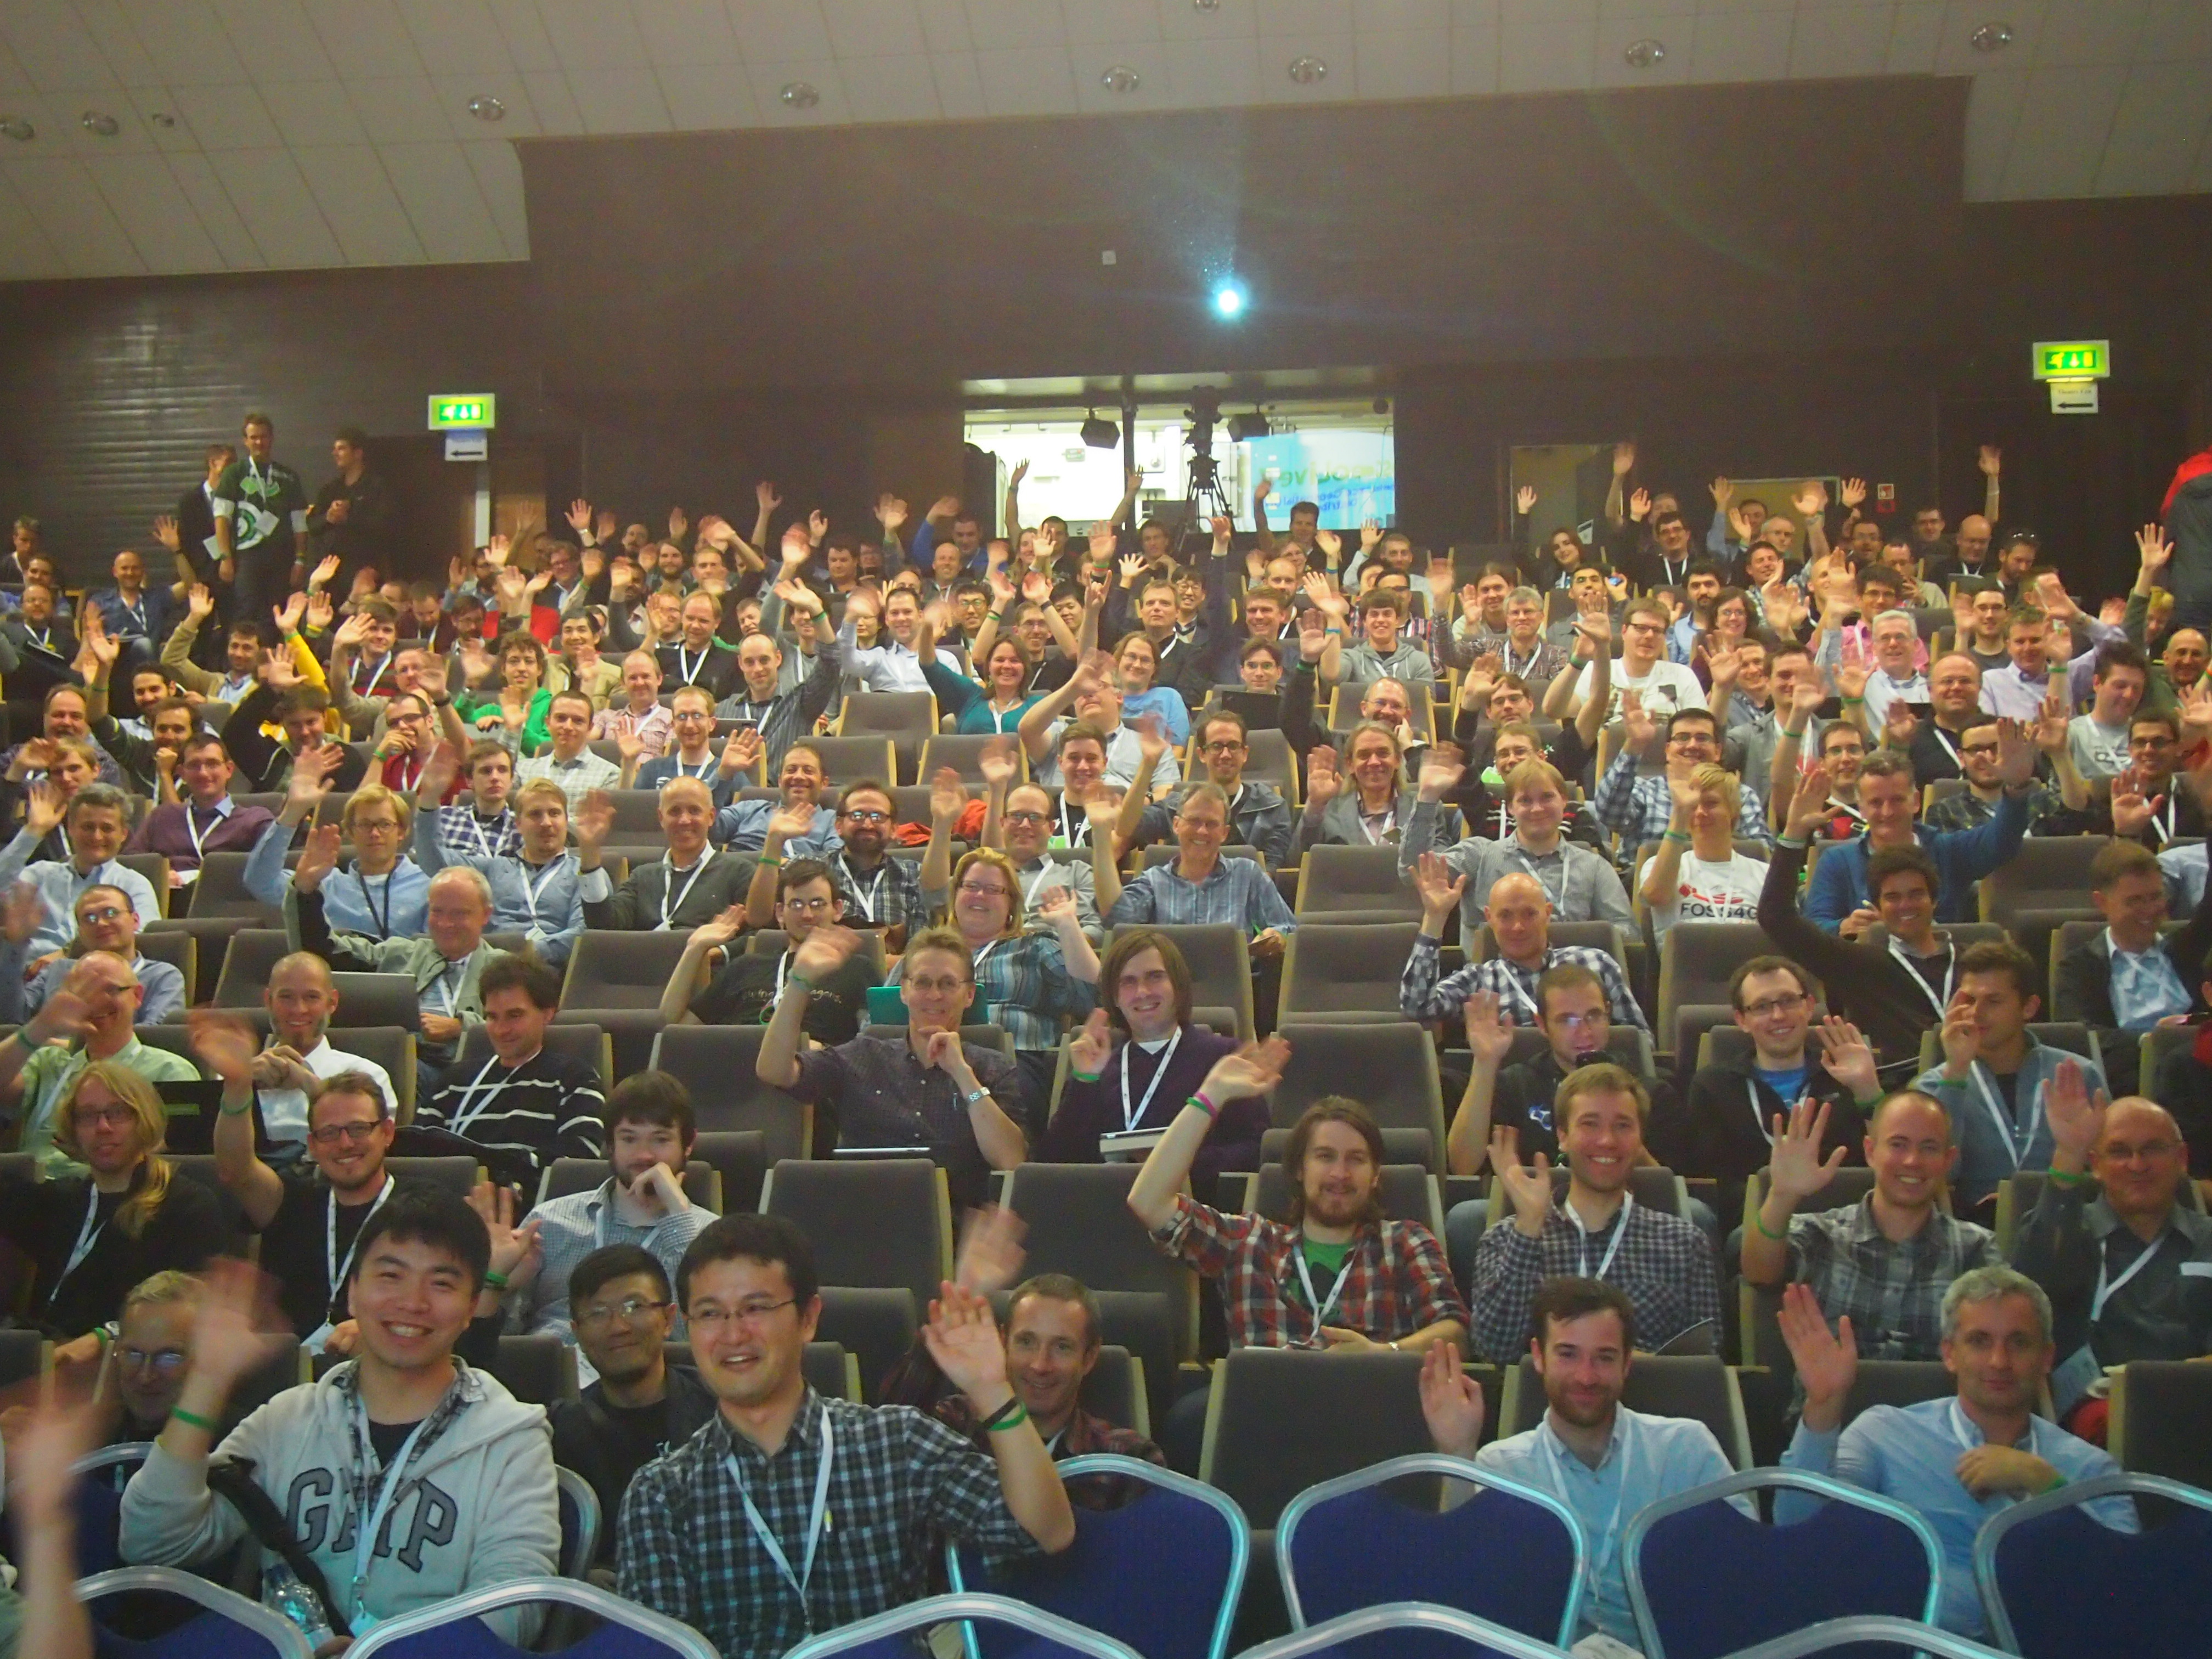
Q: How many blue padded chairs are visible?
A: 11